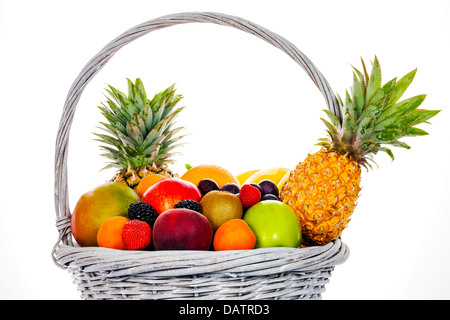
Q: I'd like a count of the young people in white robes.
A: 0